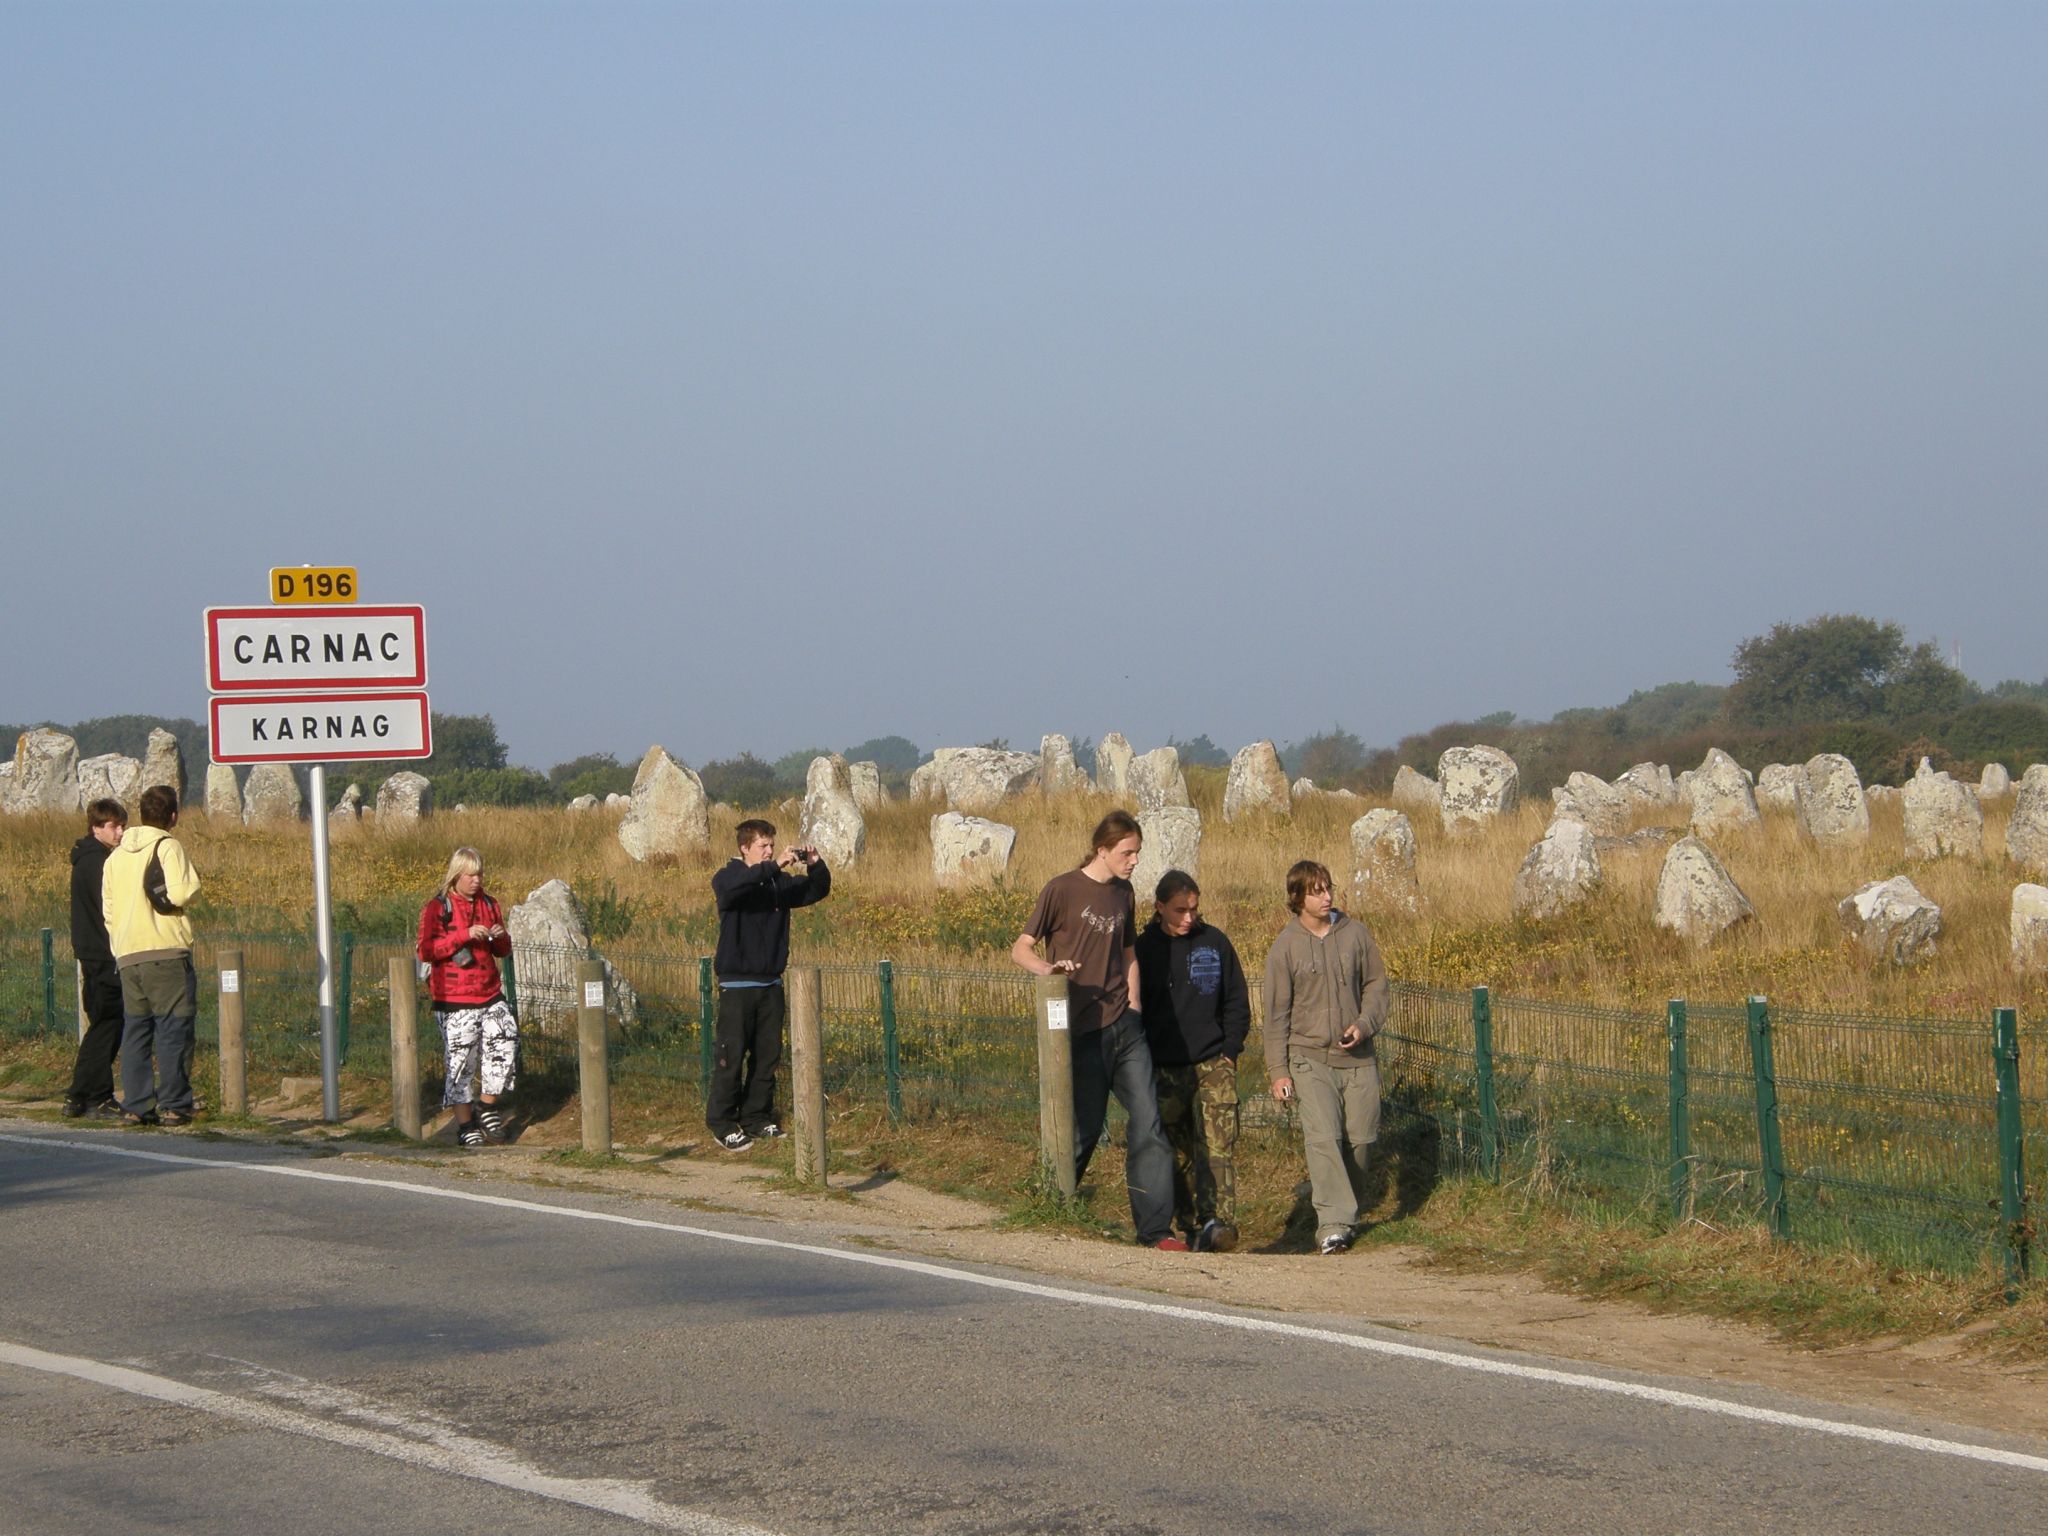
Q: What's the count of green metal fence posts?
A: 9